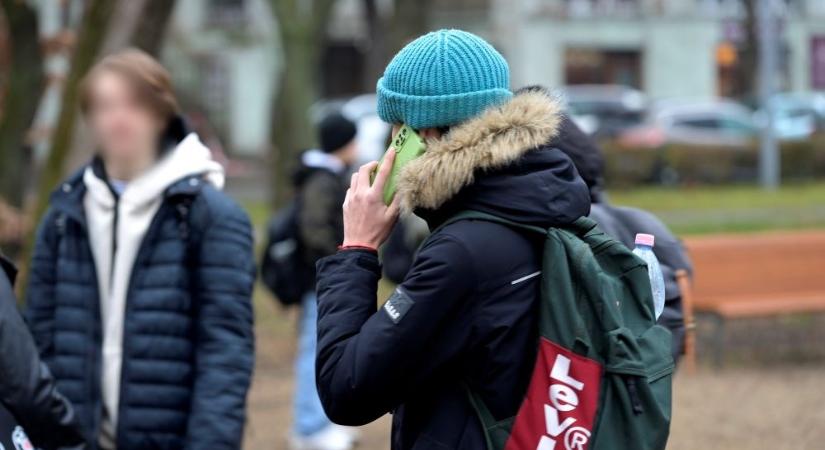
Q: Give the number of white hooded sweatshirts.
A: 1